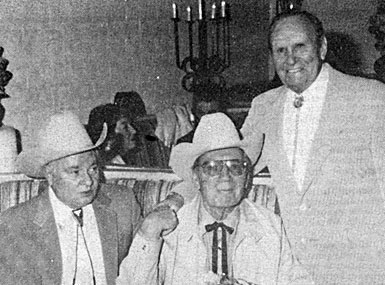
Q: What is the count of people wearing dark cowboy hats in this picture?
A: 2